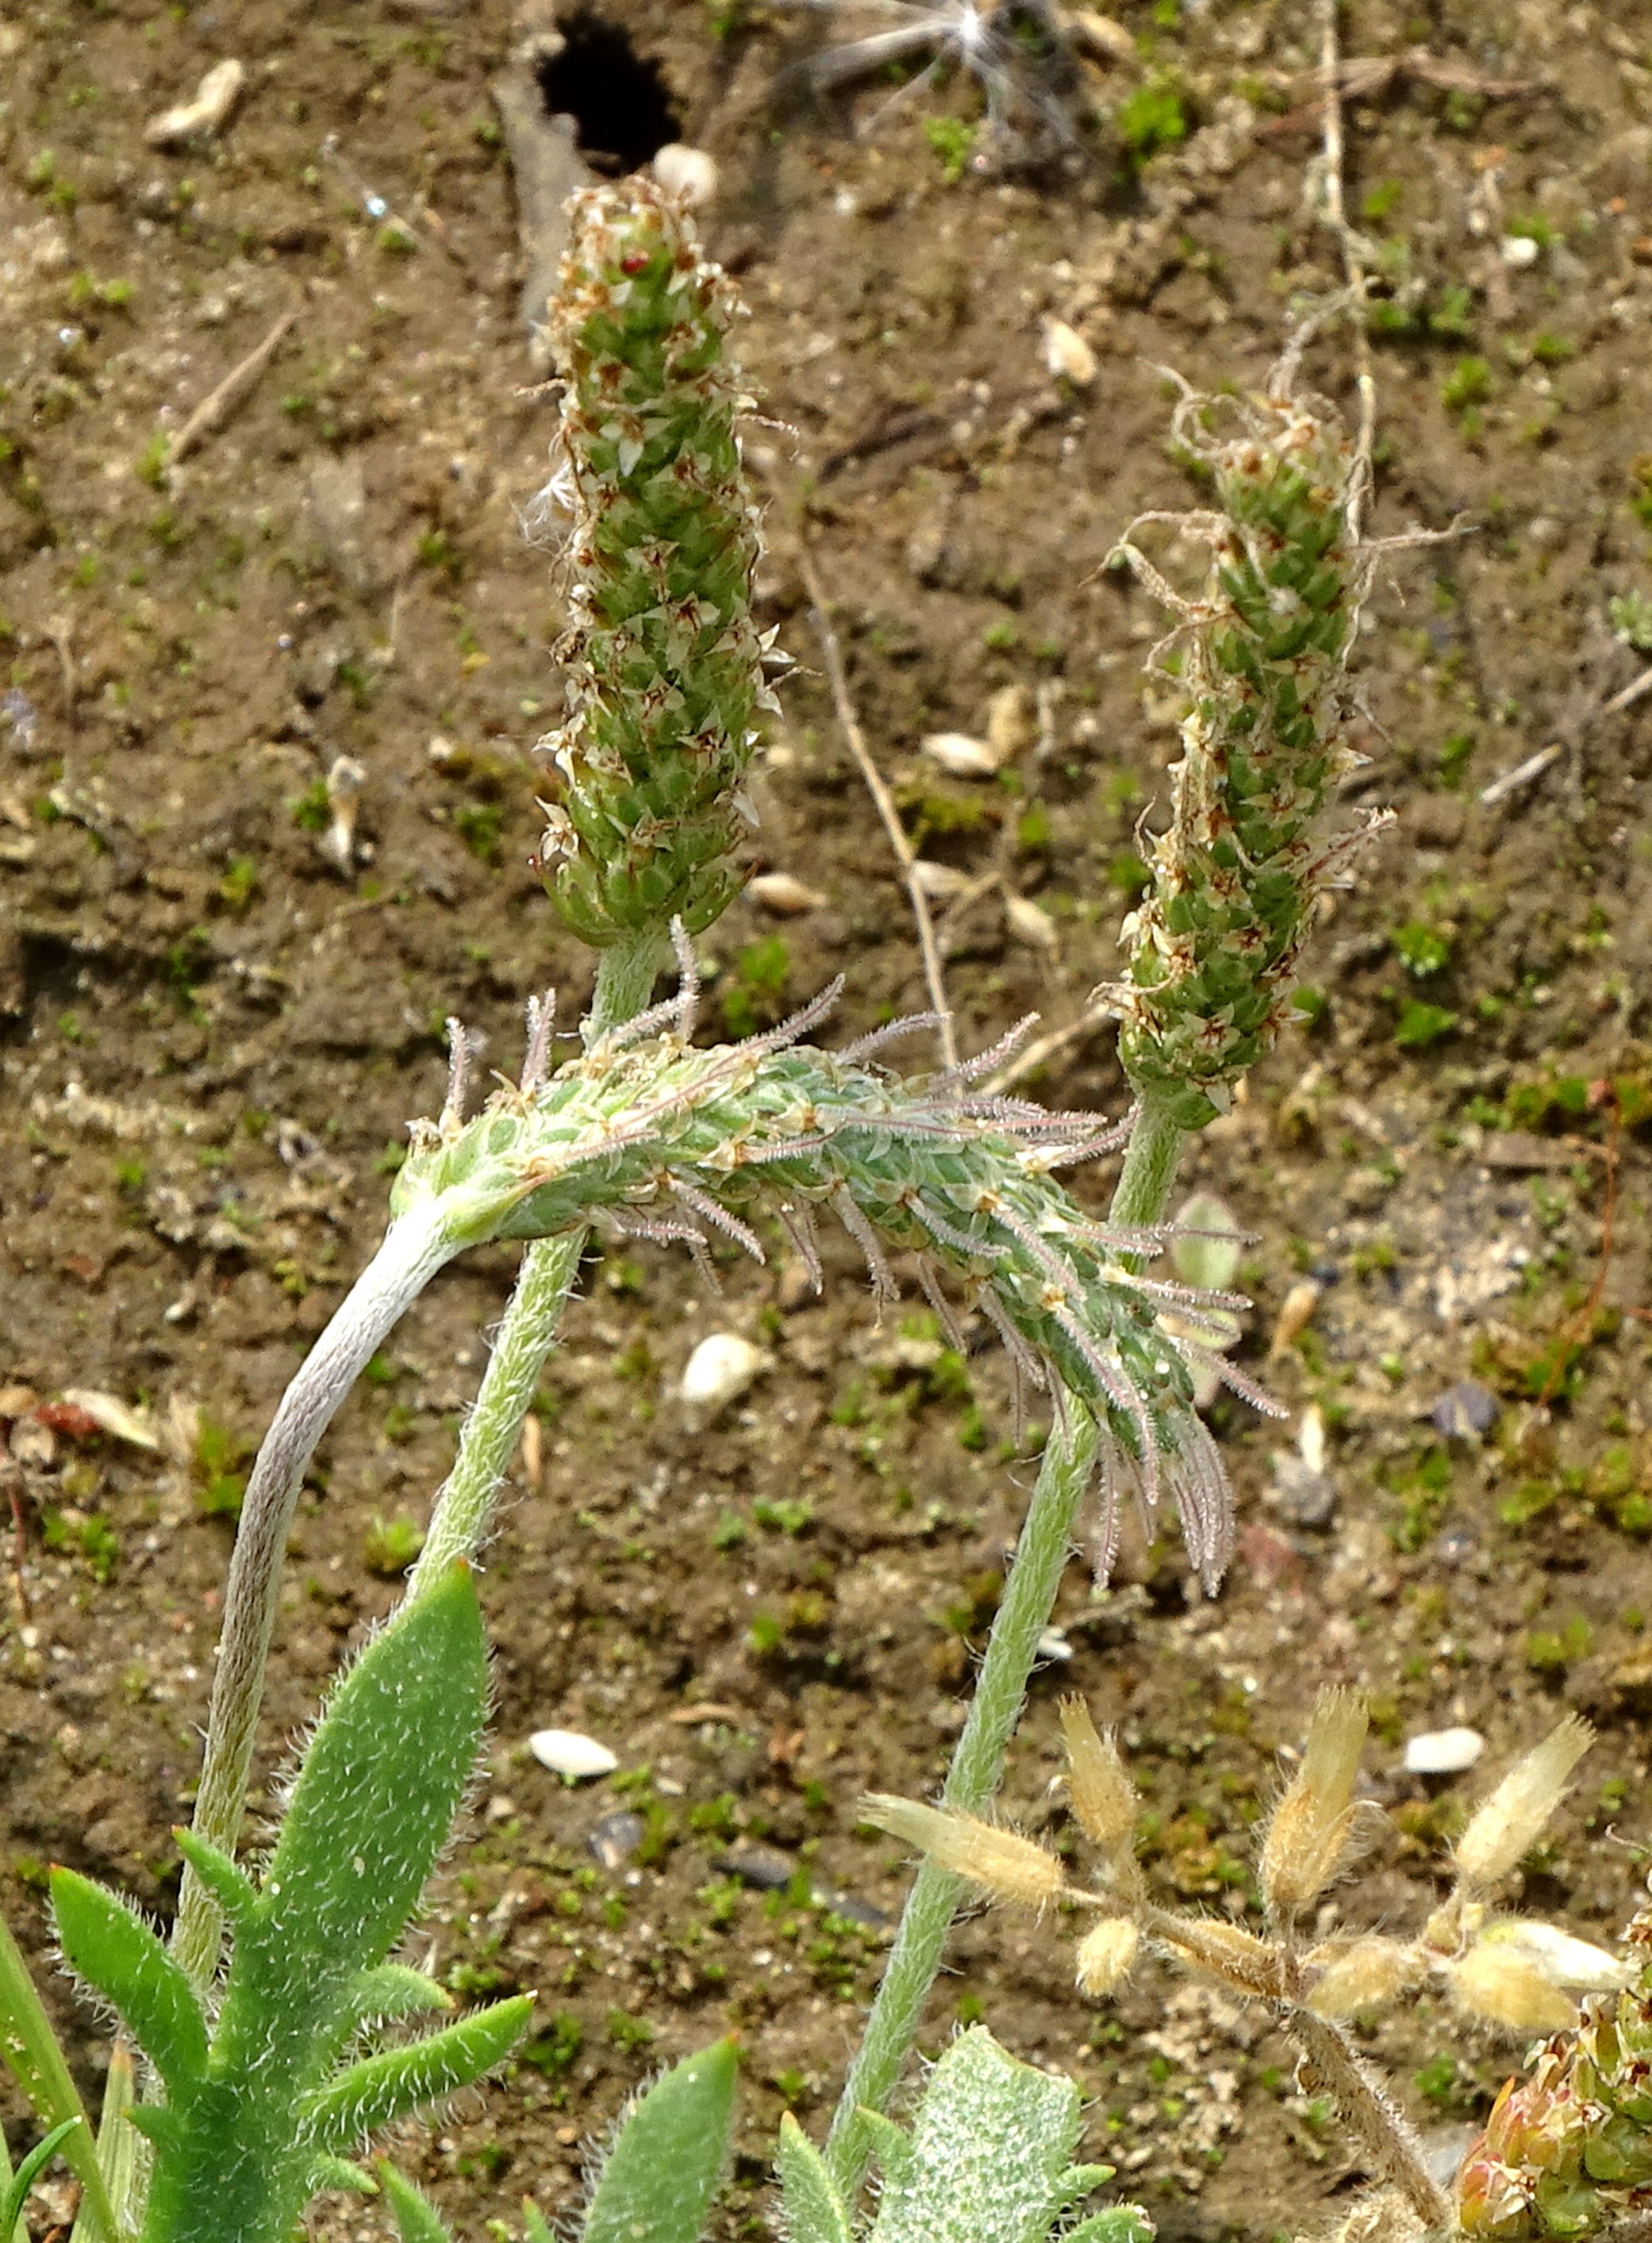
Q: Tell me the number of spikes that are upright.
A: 2